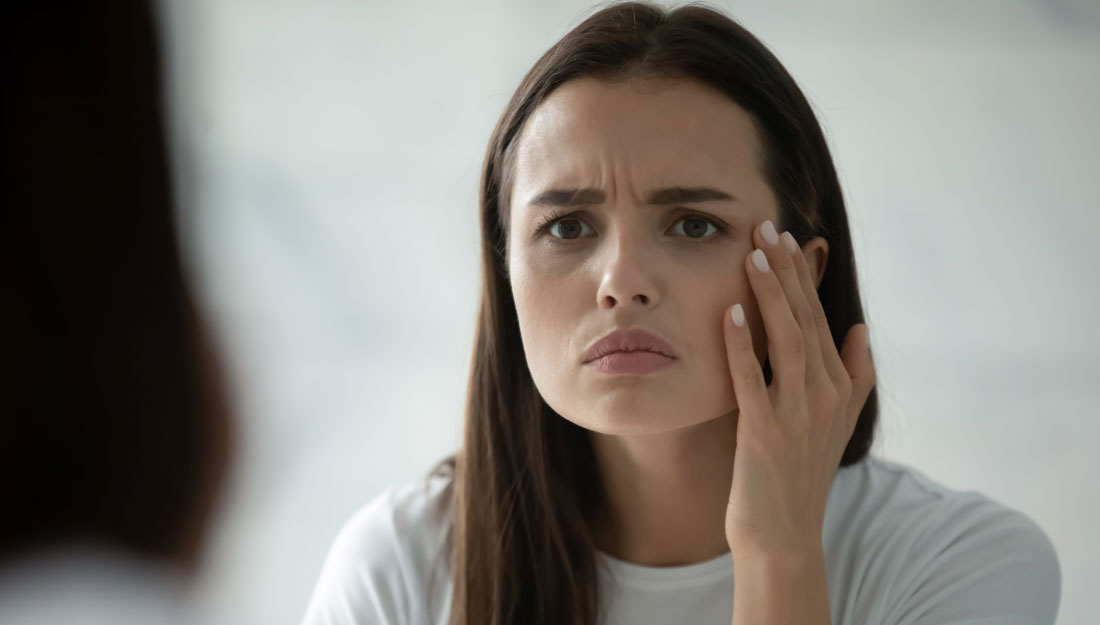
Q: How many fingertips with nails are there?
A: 4